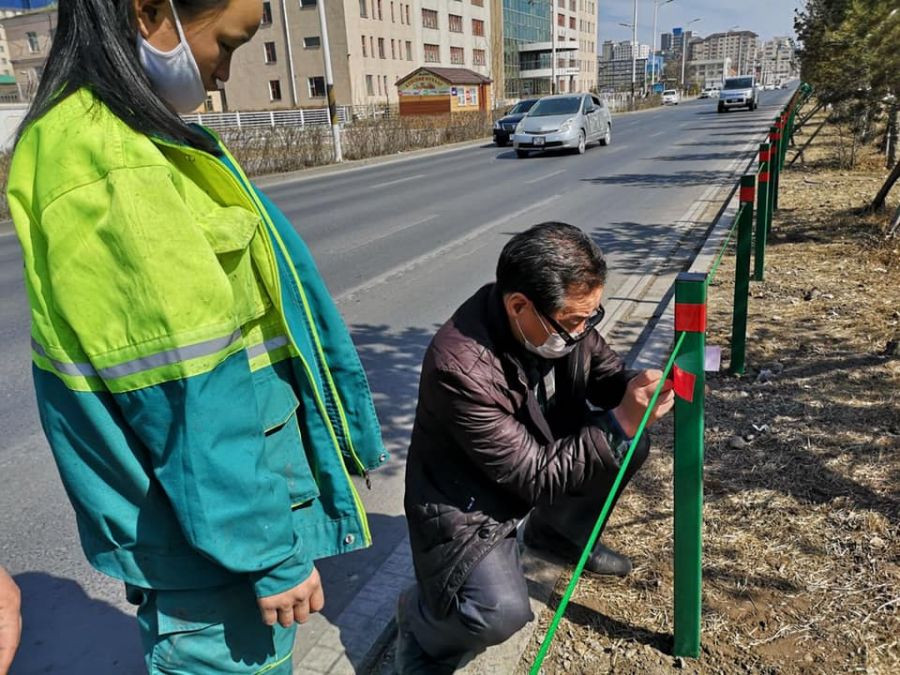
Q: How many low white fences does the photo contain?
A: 1